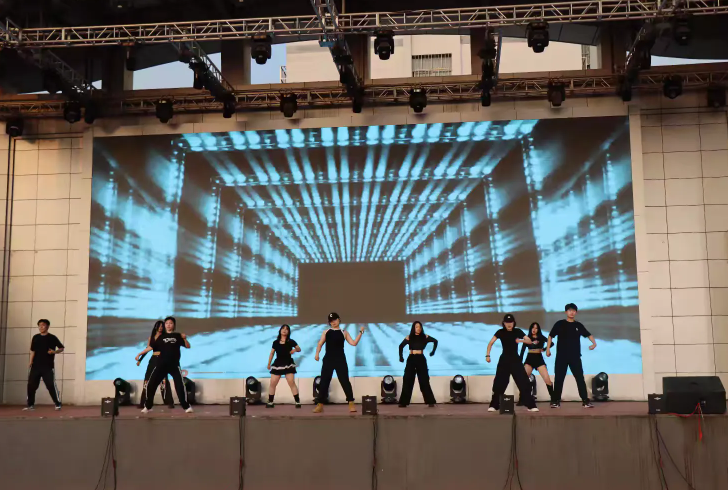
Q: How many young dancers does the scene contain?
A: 9